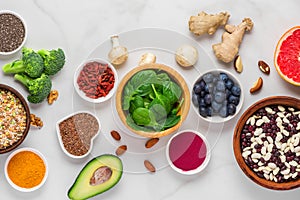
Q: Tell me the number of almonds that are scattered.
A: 4